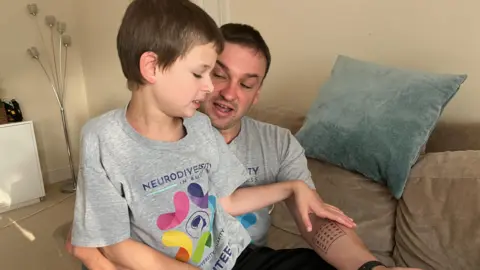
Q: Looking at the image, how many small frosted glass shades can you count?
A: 5